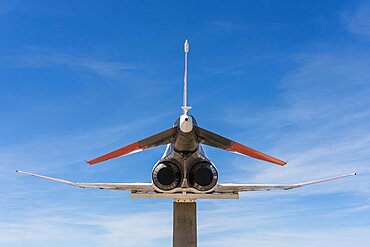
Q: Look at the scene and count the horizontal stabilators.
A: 2